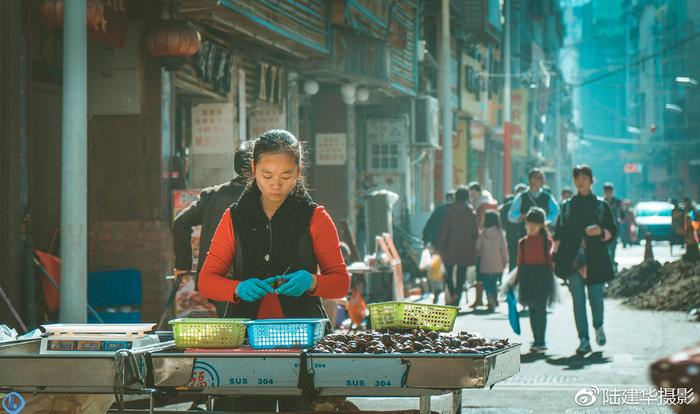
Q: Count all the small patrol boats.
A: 0